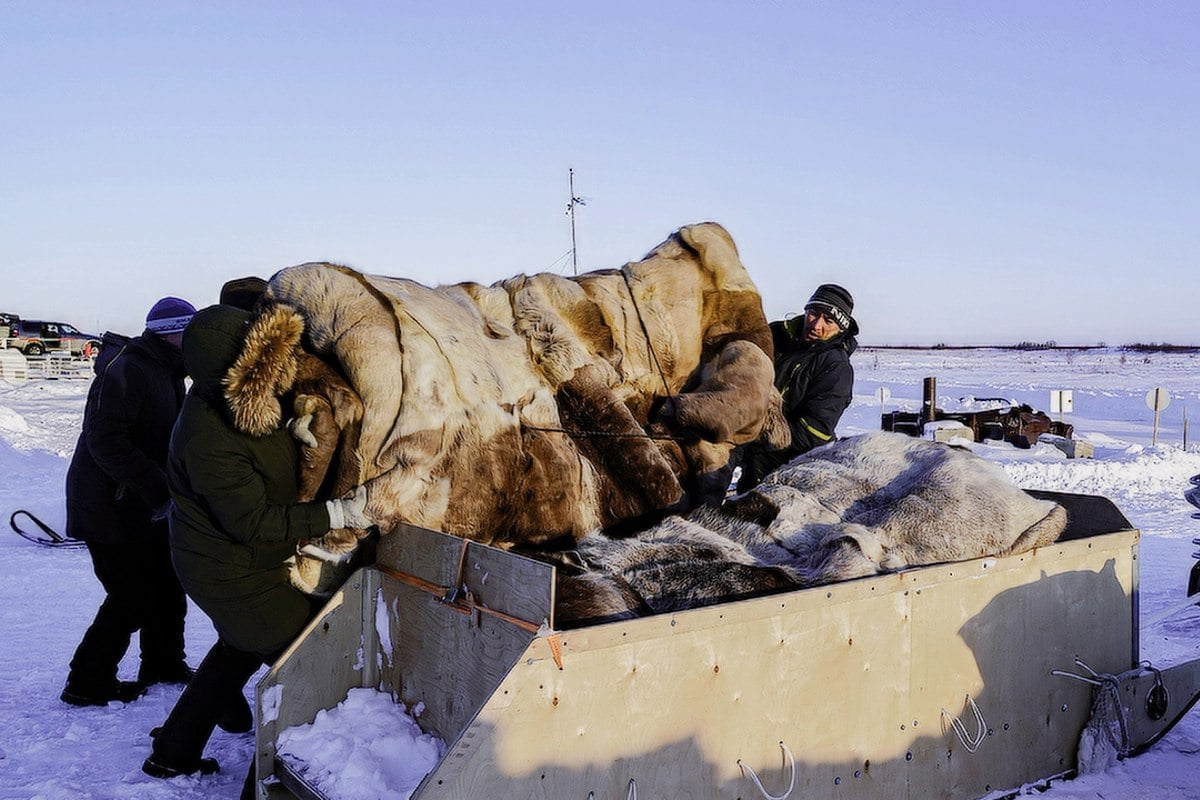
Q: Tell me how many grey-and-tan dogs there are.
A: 0